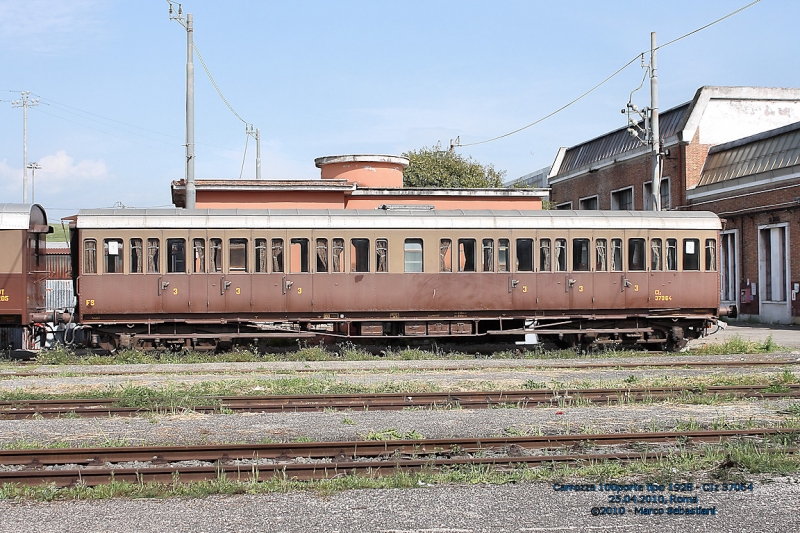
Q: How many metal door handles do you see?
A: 6